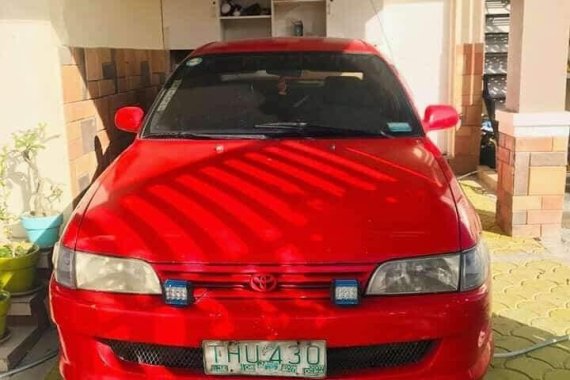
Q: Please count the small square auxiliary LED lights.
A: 2